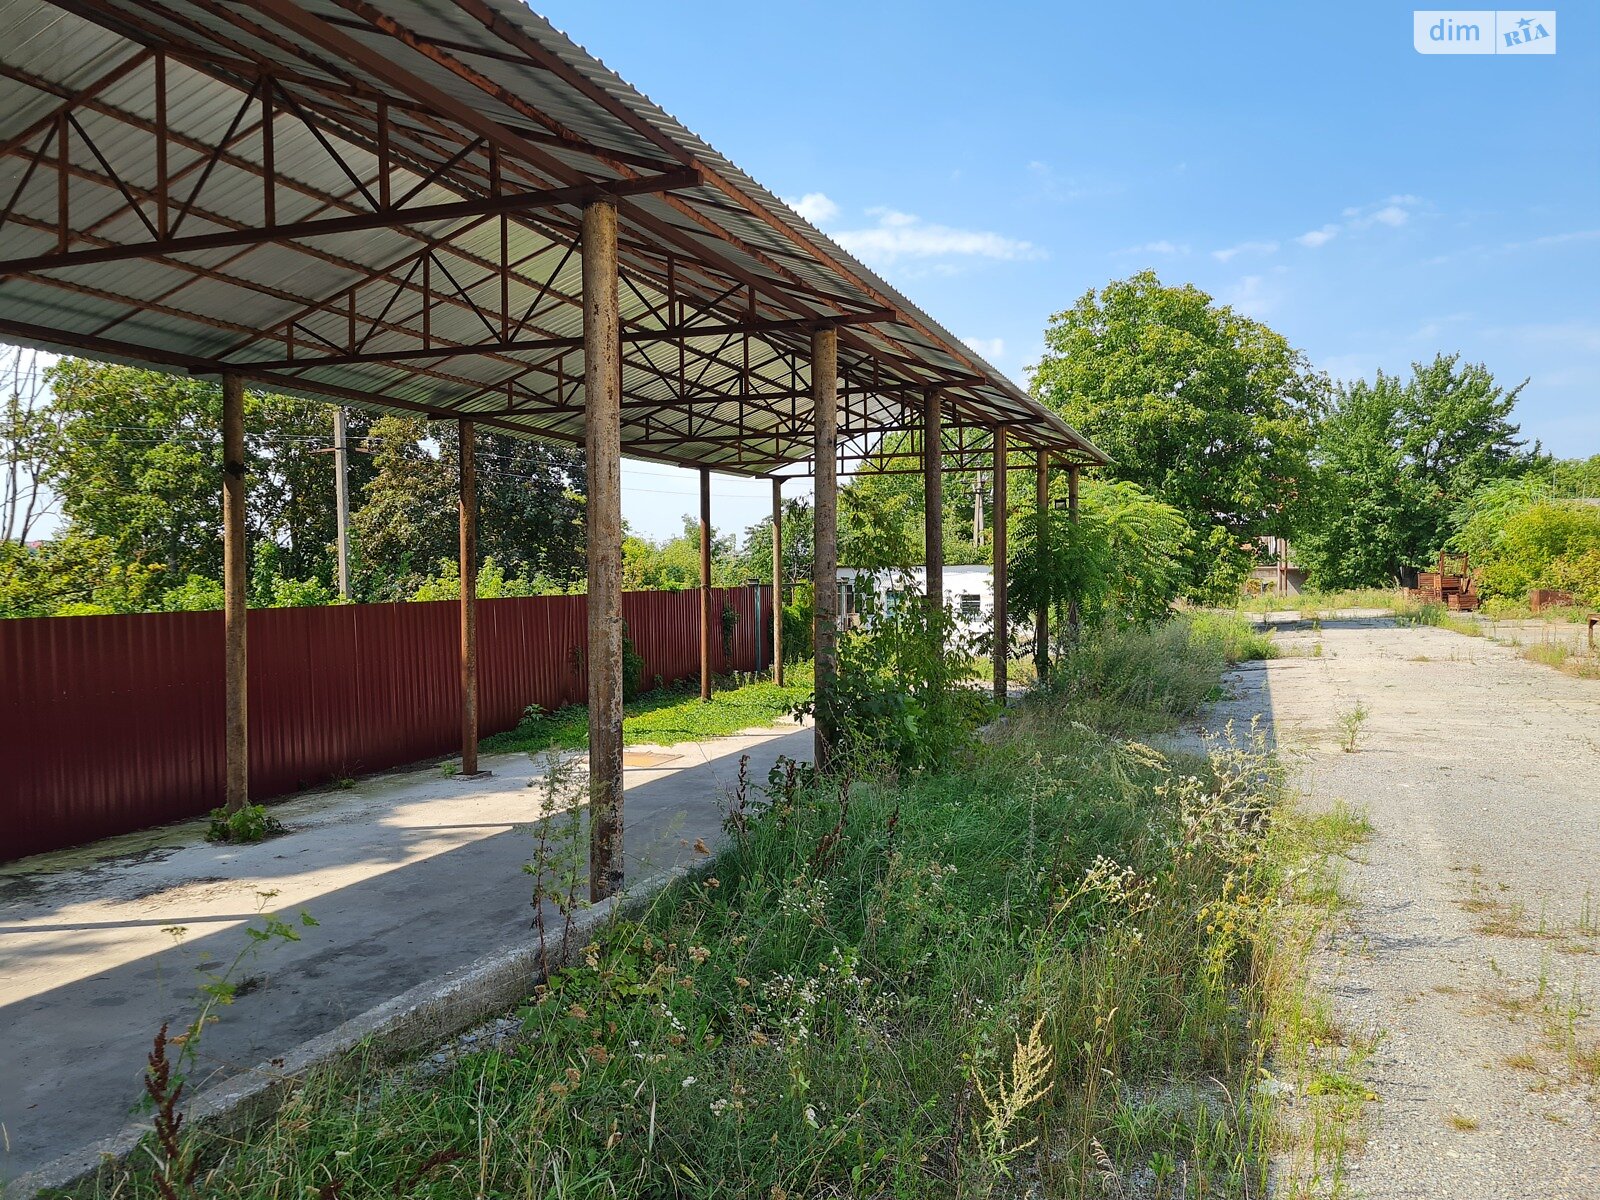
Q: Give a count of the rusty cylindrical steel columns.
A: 10